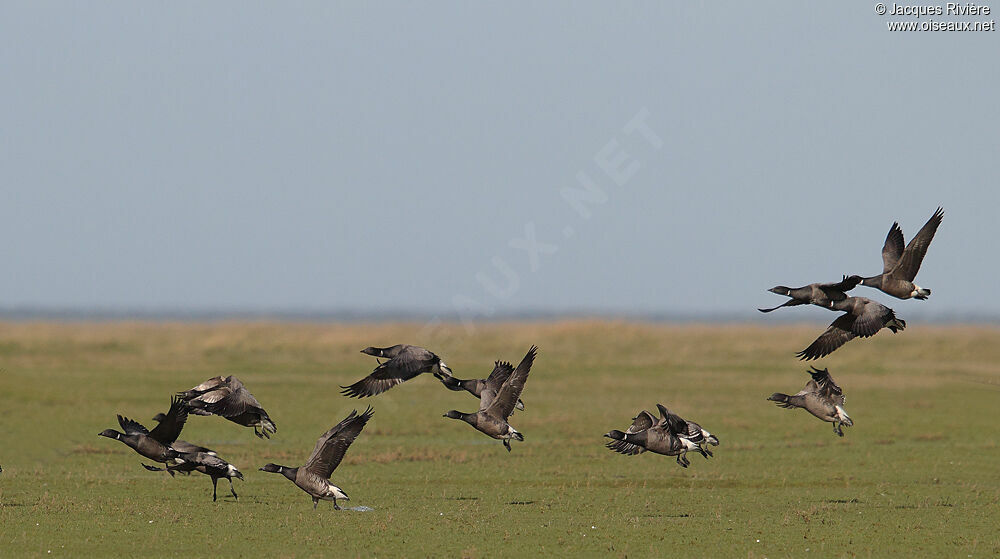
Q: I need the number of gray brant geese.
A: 14